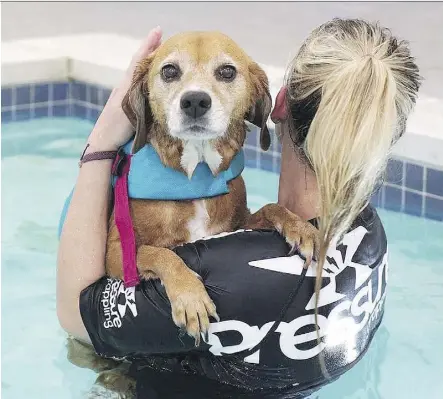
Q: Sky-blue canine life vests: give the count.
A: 1